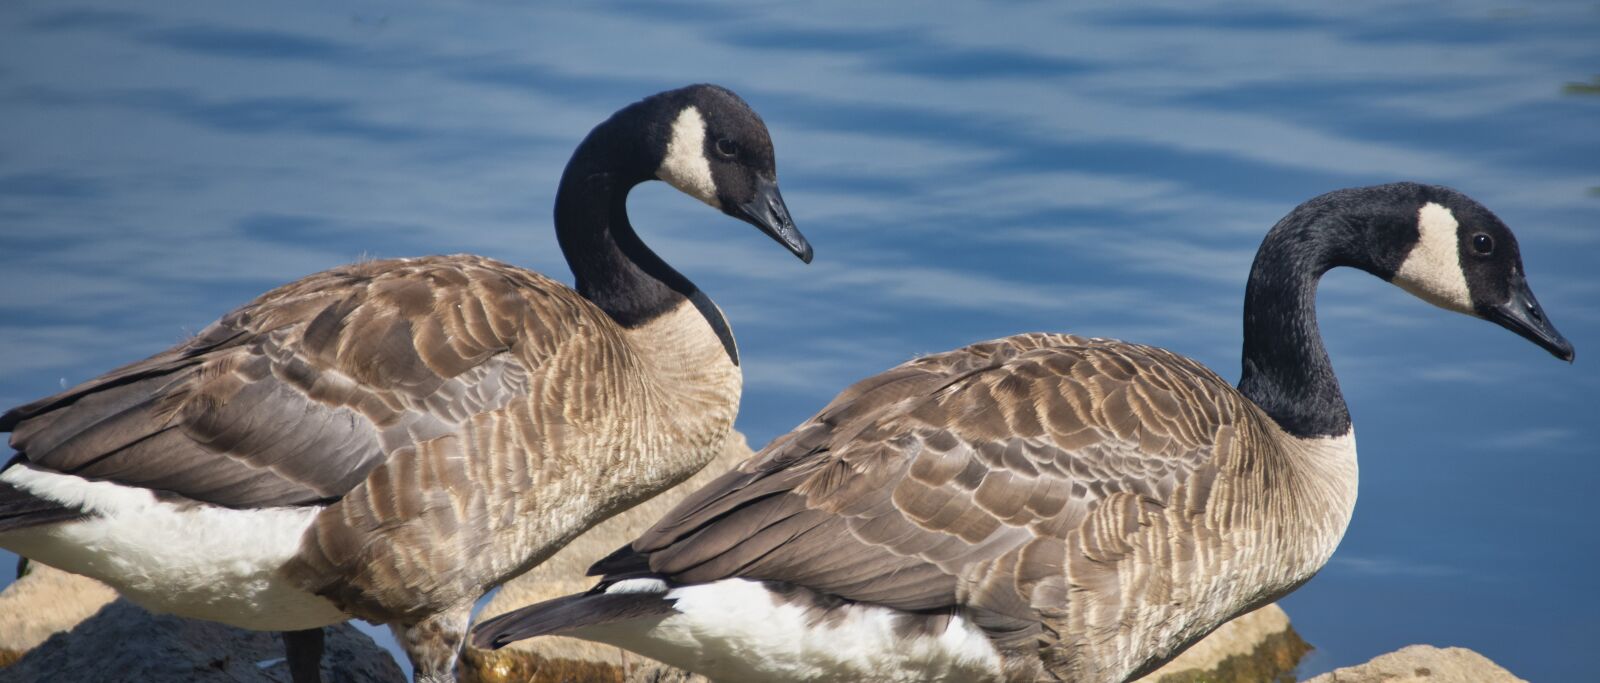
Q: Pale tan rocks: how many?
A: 4